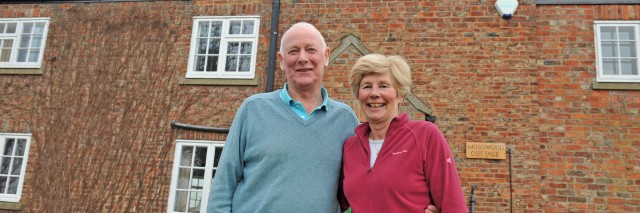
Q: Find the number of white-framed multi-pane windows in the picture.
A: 5